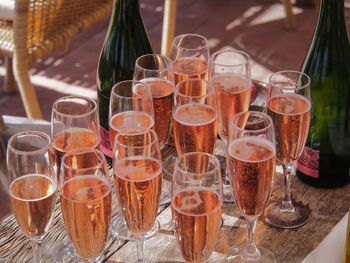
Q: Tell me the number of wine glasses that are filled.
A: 12